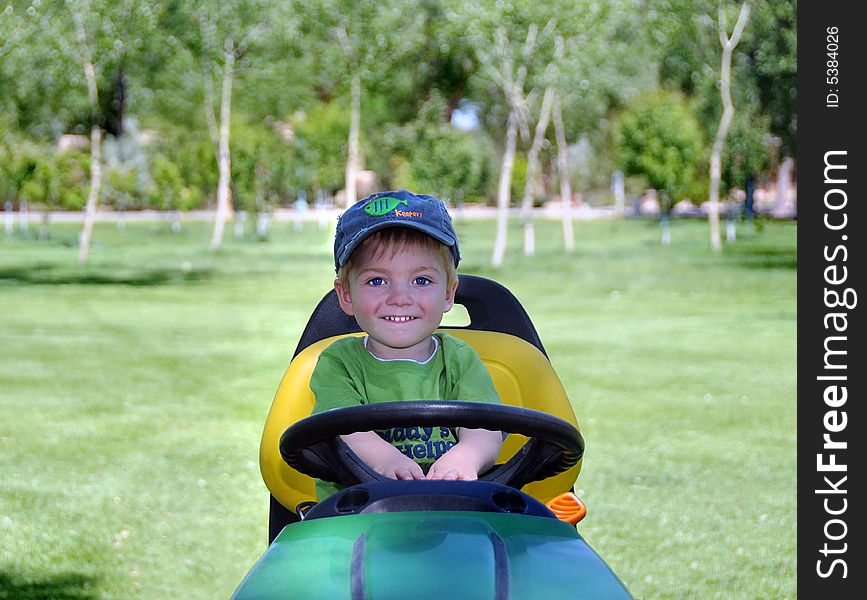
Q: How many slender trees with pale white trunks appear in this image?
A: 7